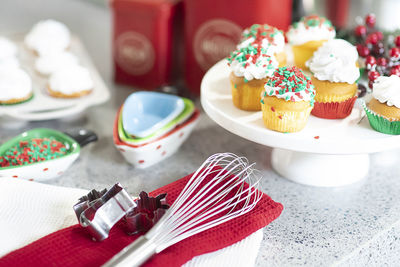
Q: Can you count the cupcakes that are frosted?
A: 12